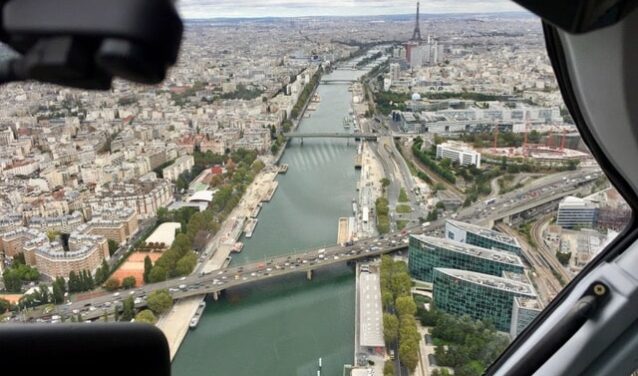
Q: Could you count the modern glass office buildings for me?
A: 3